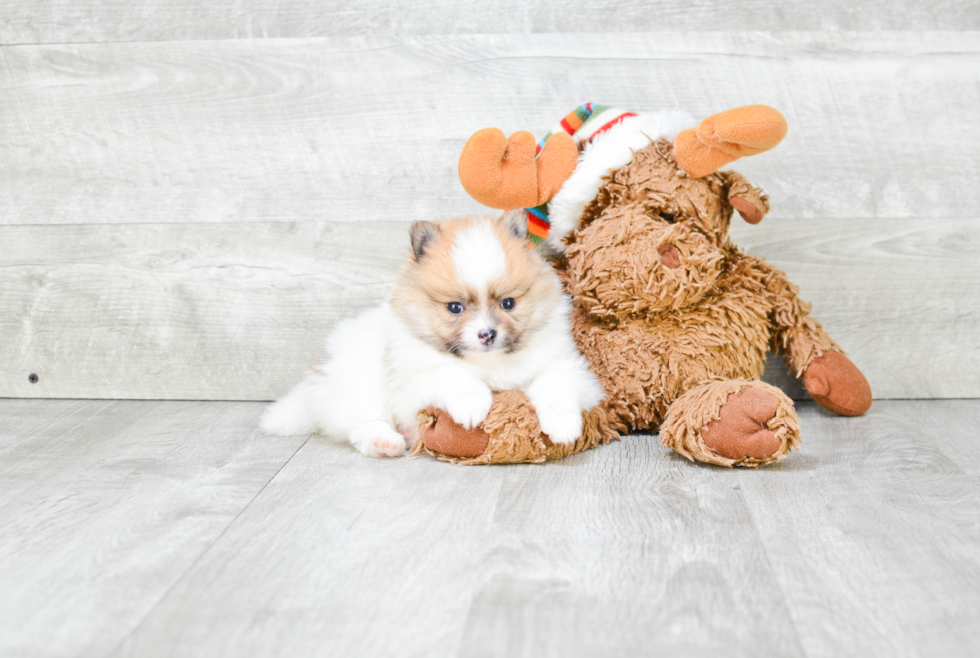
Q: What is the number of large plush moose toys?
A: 1